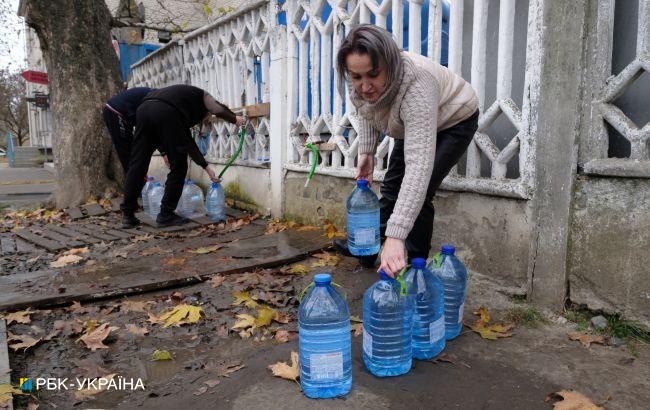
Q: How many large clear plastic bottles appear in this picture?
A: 9